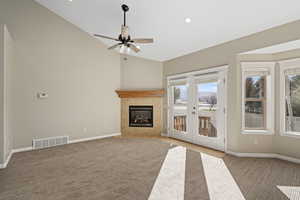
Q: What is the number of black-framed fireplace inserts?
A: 1